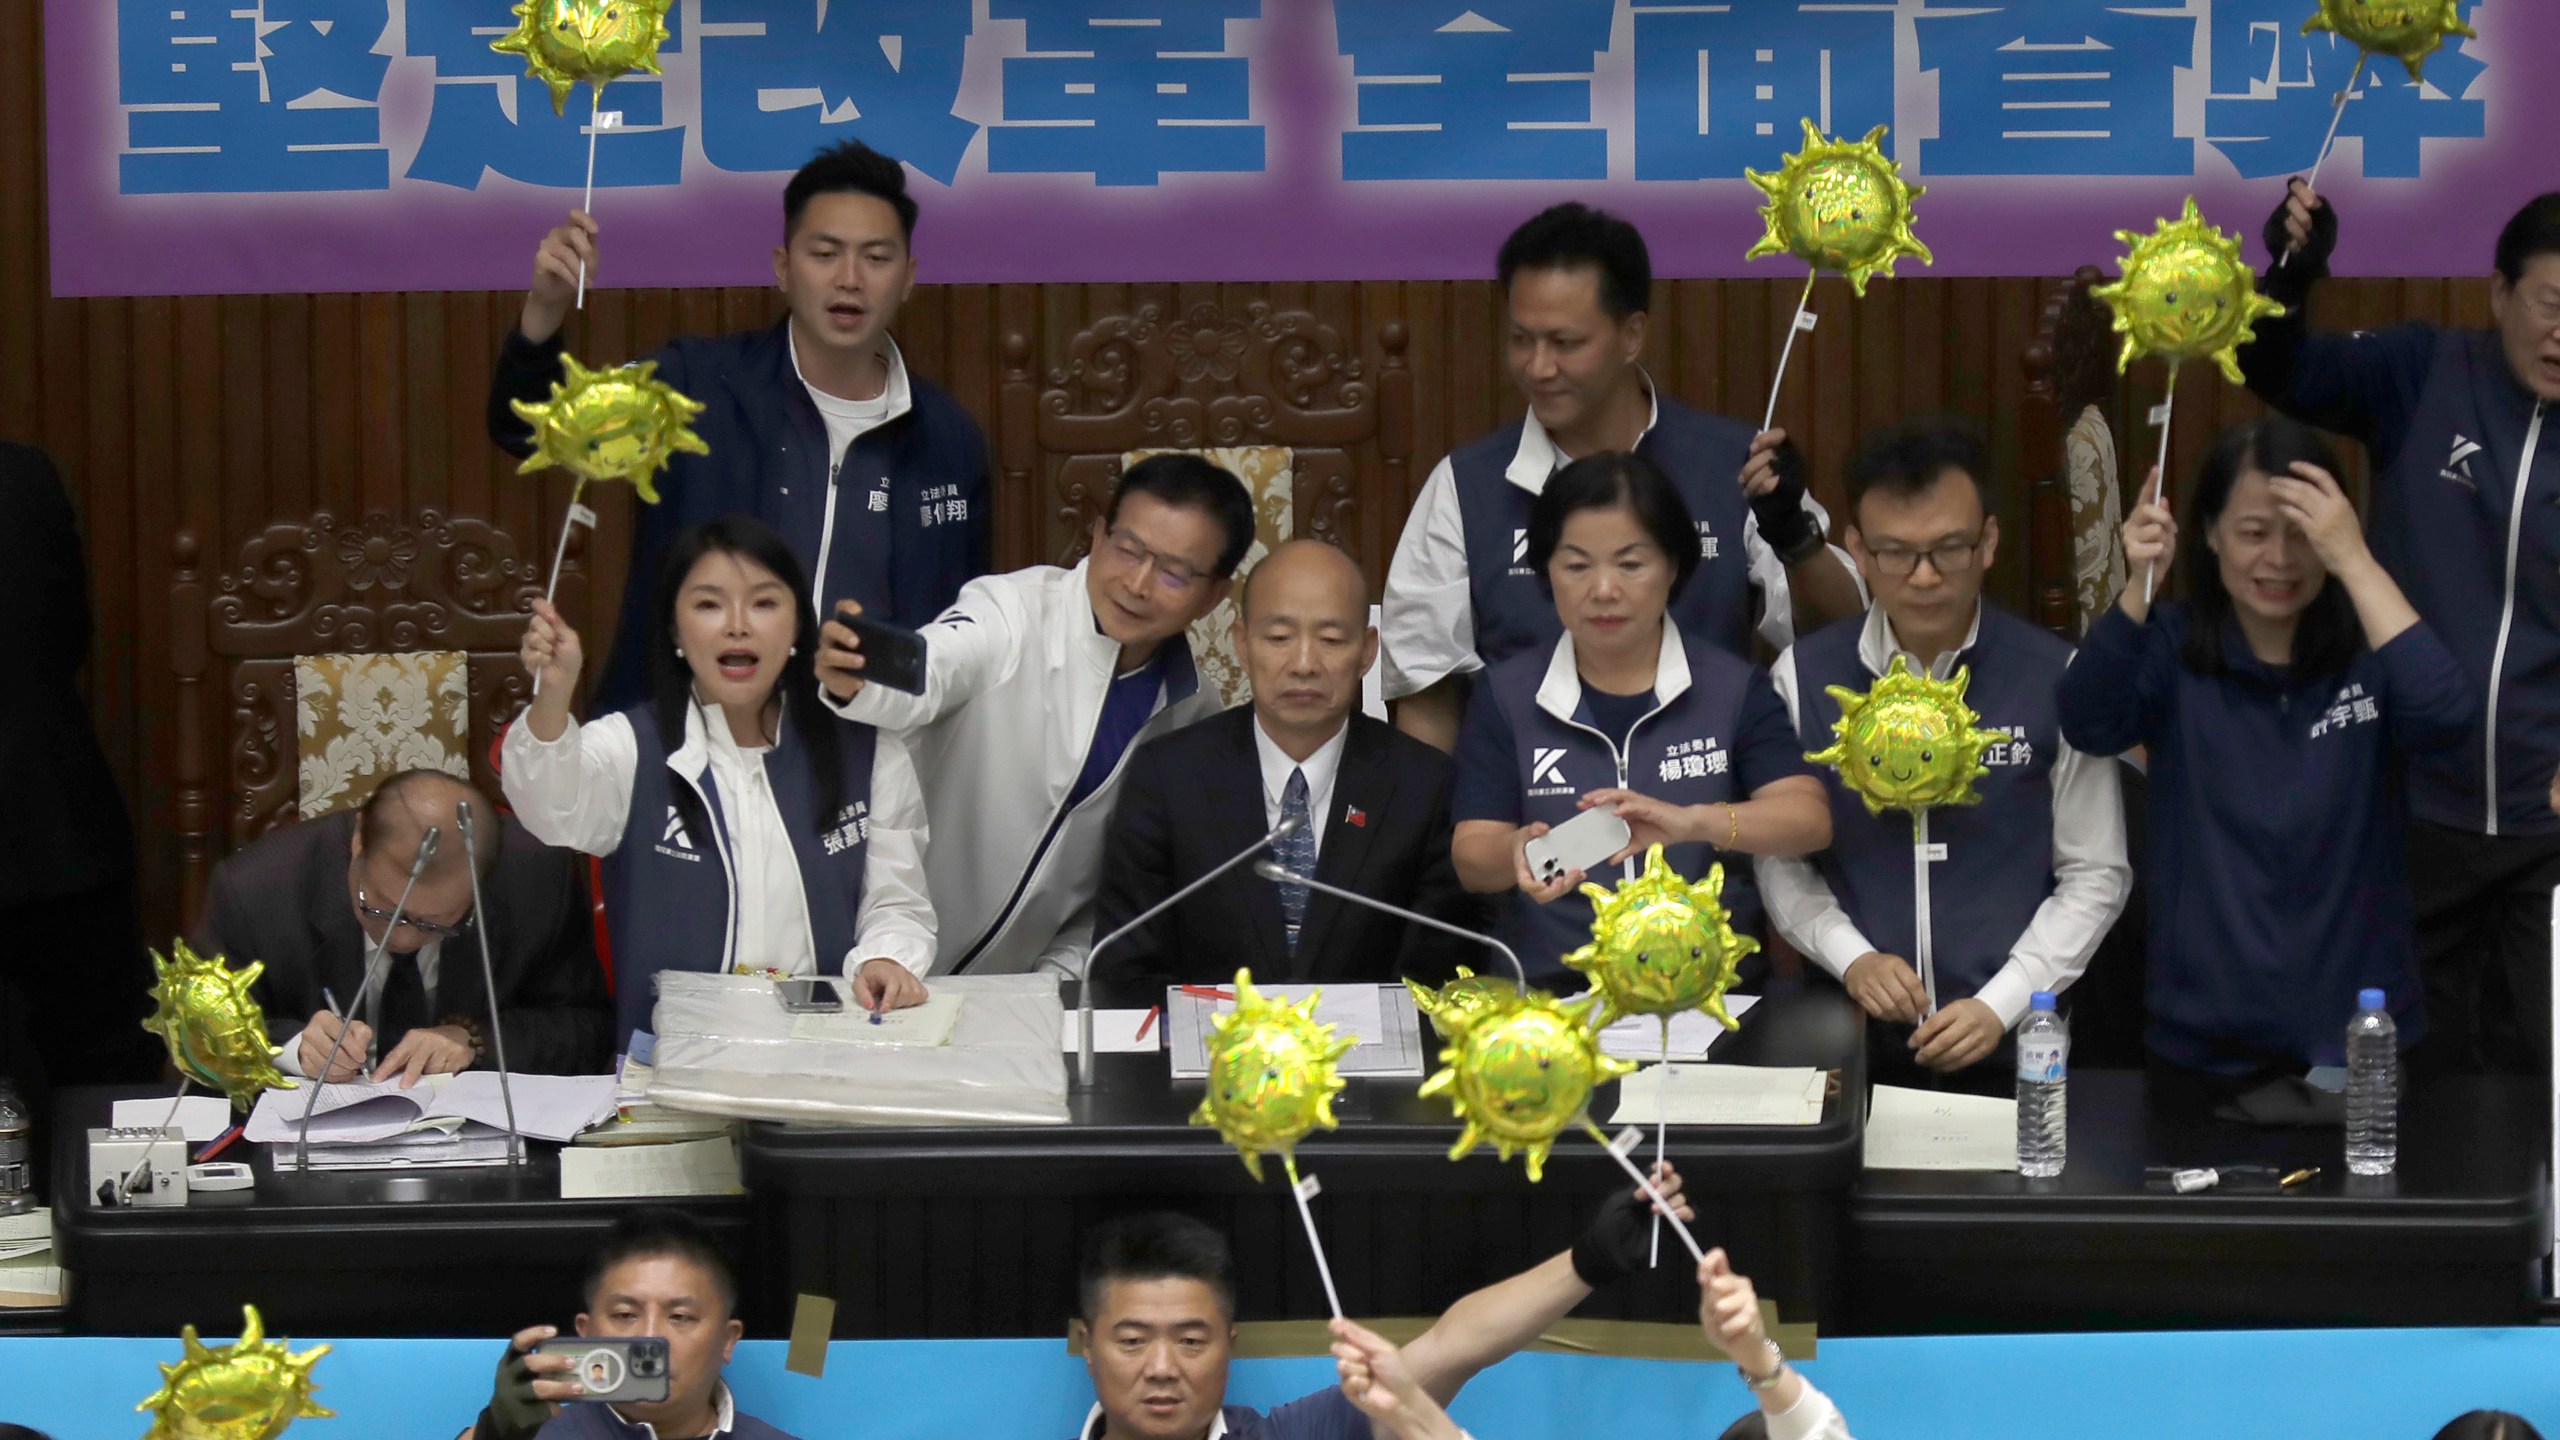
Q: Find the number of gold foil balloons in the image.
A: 12